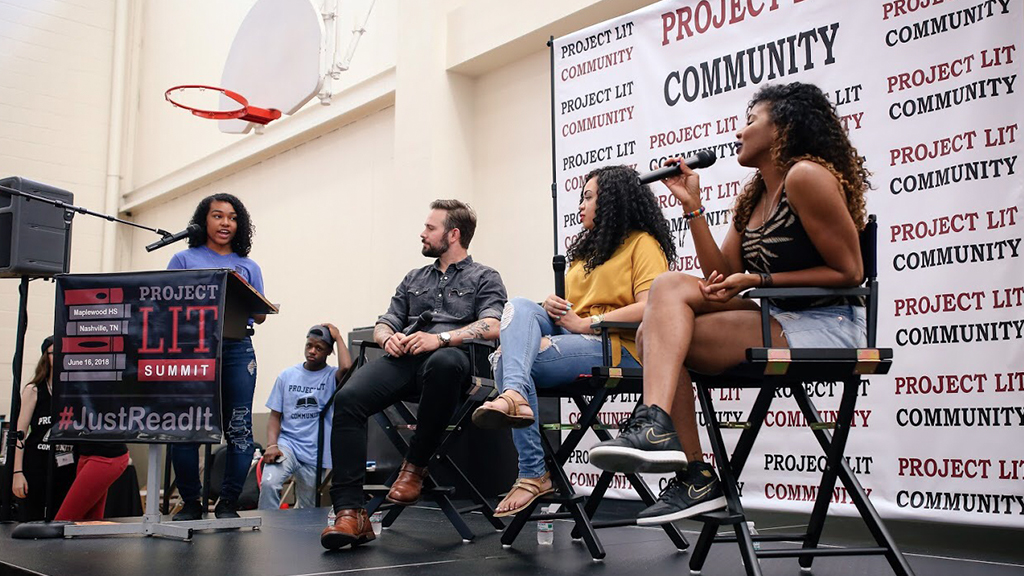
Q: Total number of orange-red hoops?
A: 1